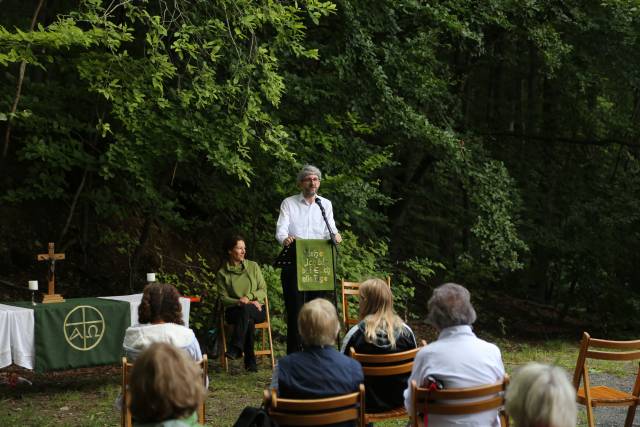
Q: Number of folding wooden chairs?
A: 7